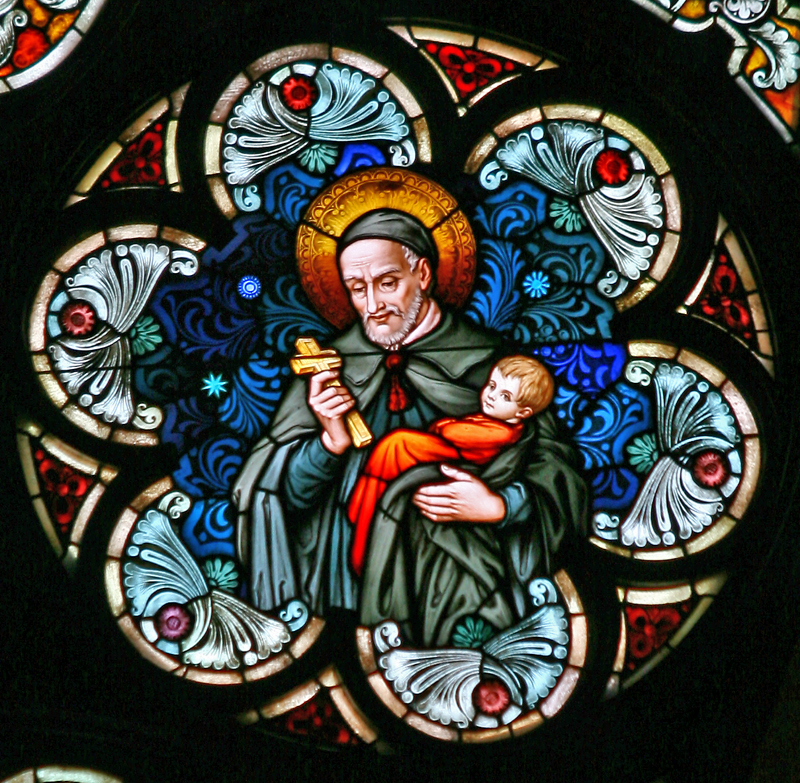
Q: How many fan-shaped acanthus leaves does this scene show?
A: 12